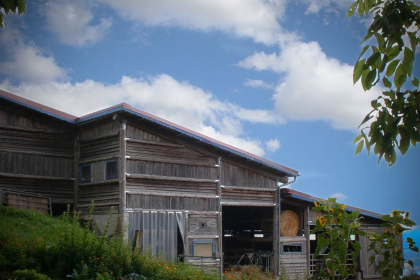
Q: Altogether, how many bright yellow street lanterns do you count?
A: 0